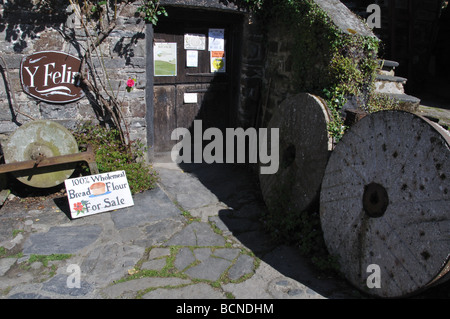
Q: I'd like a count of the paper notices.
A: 6